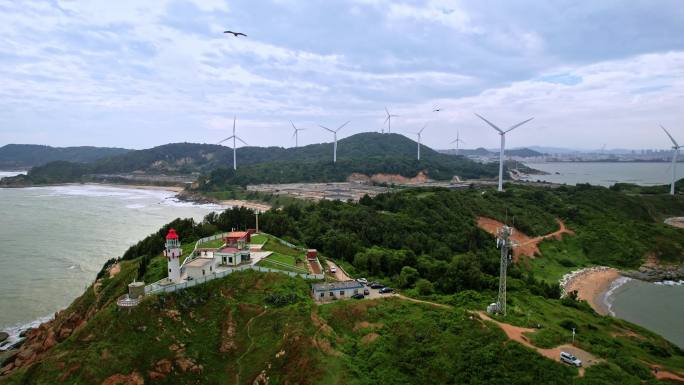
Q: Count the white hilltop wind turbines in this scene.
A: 8